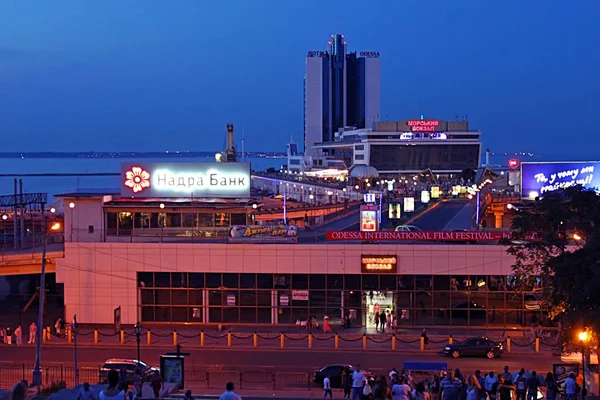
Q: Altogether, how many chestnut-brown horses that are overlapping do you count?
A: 0